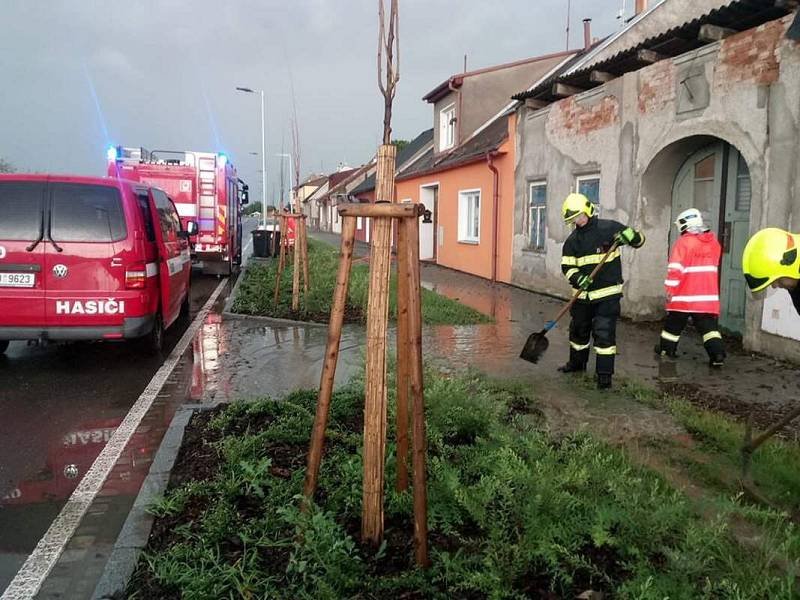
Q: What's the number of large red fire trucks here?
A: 1